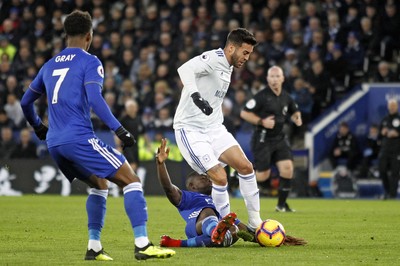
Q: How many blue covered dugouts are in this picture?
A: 1